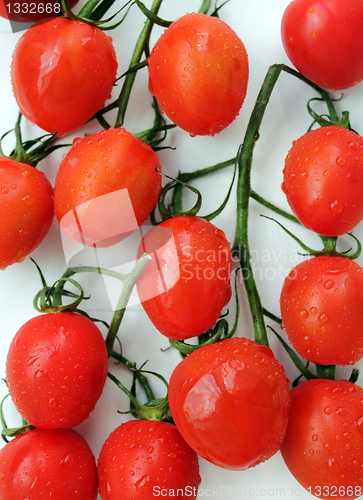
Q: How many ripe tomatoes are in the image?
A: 14